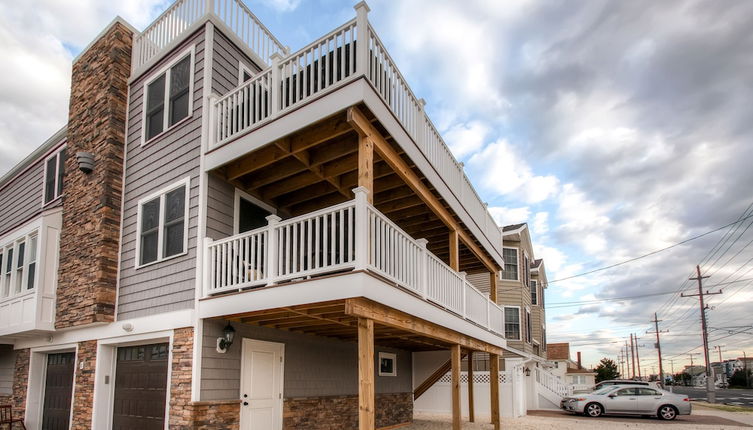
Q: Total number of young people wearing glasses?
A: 0